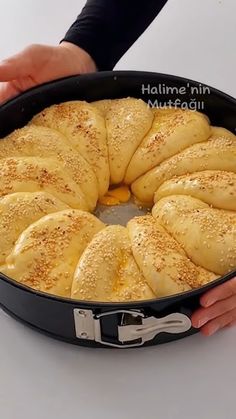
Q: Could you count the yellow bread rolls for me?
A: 12